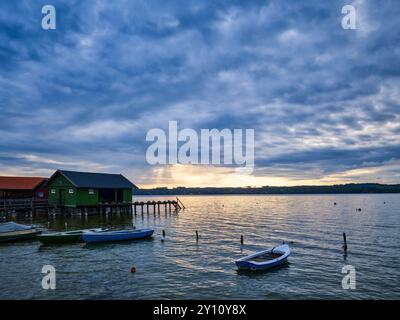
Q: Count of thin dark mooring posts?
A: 4